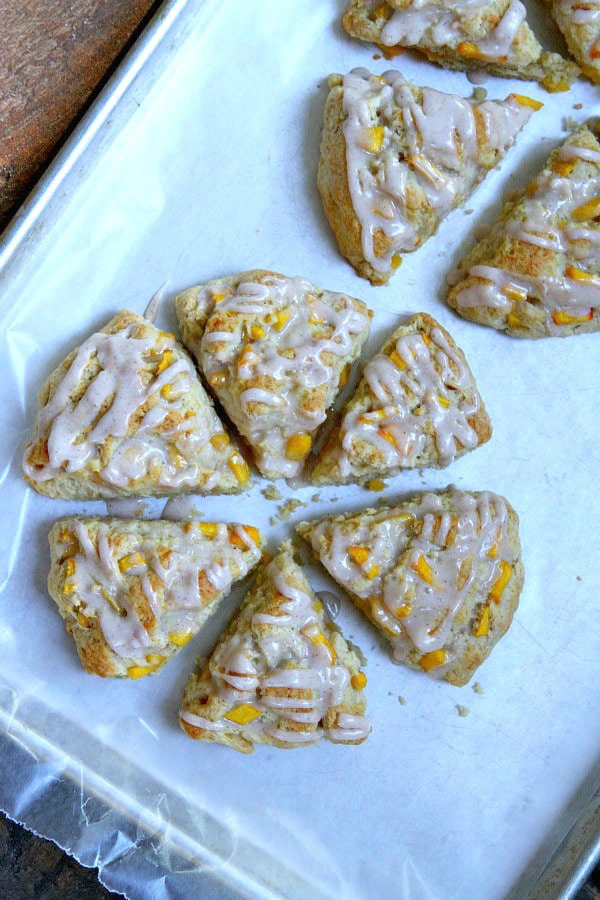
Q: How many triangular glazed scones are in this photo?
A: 10